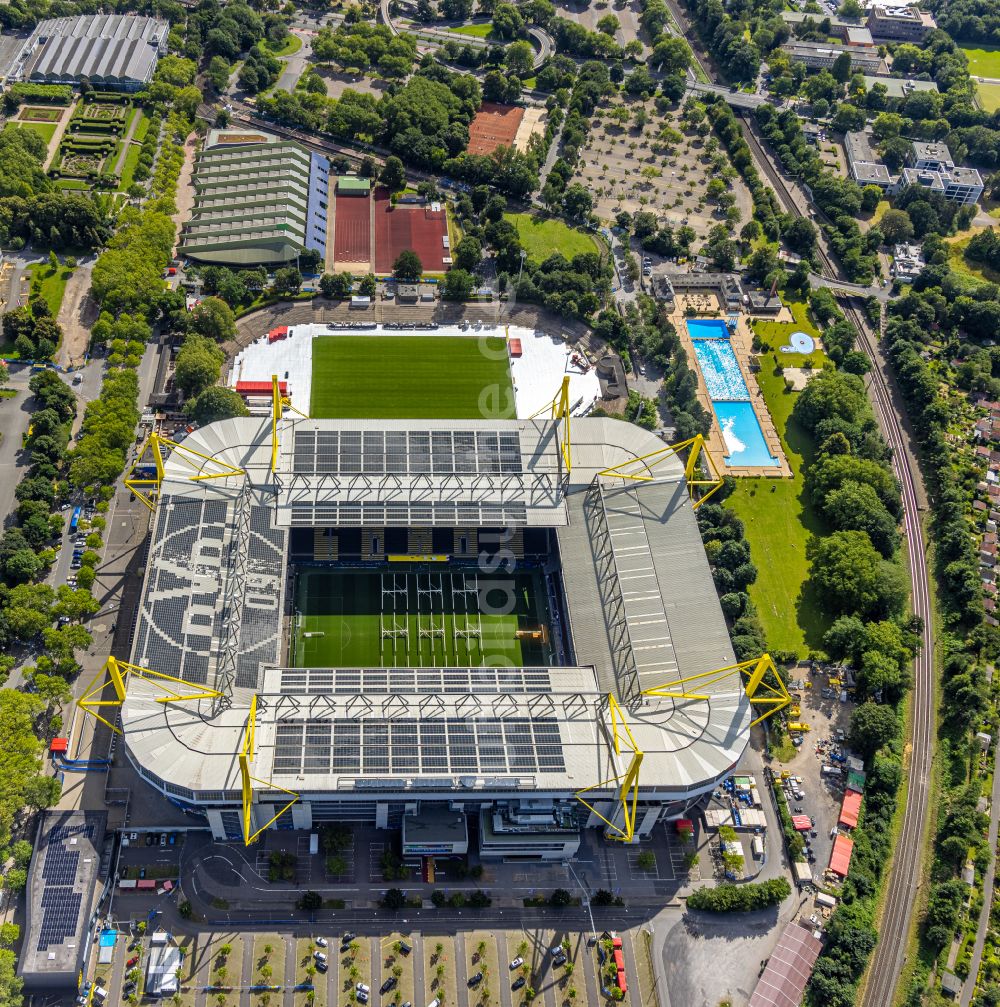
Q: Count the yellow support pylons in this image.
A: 8